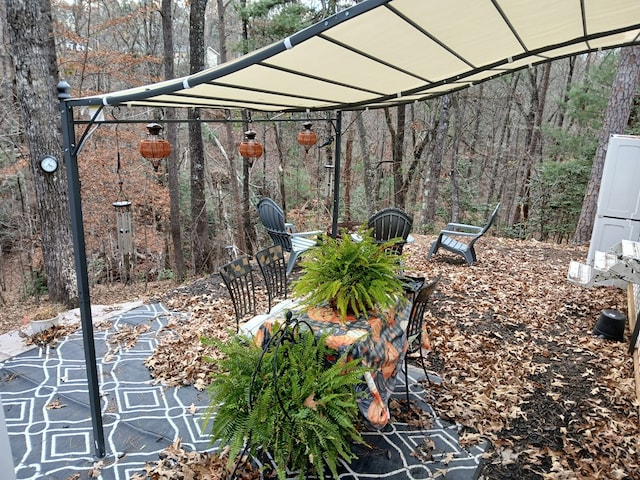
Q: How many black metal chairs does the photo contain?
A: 3